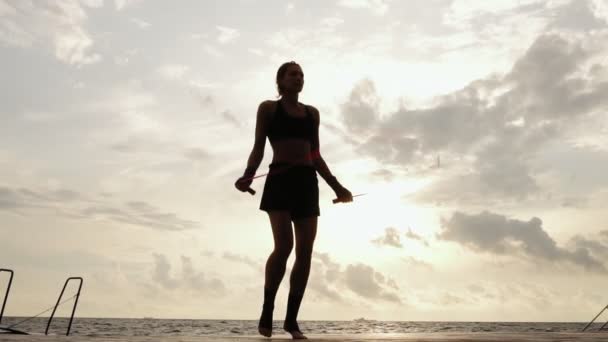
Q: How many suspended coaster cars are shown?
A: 0